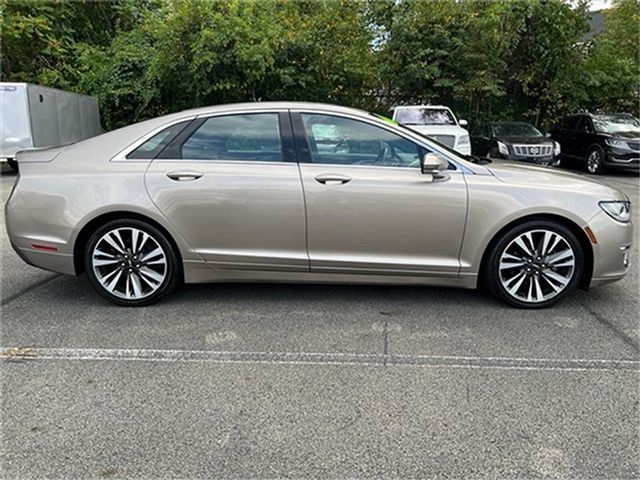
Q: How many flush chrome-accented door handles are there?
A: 2